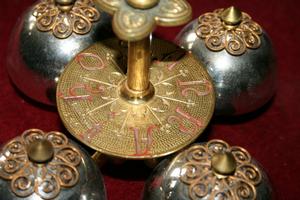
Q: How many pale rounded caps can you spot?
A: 4